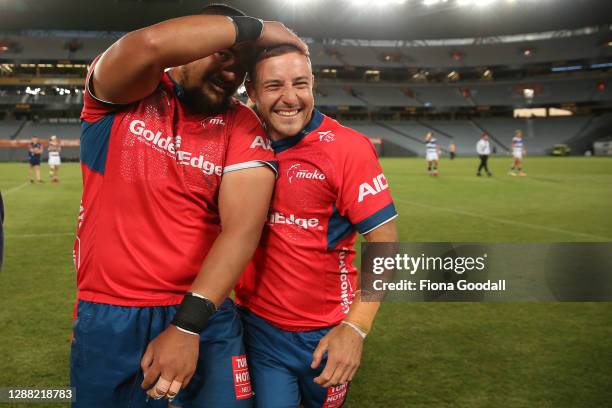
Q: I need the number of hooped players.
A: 2